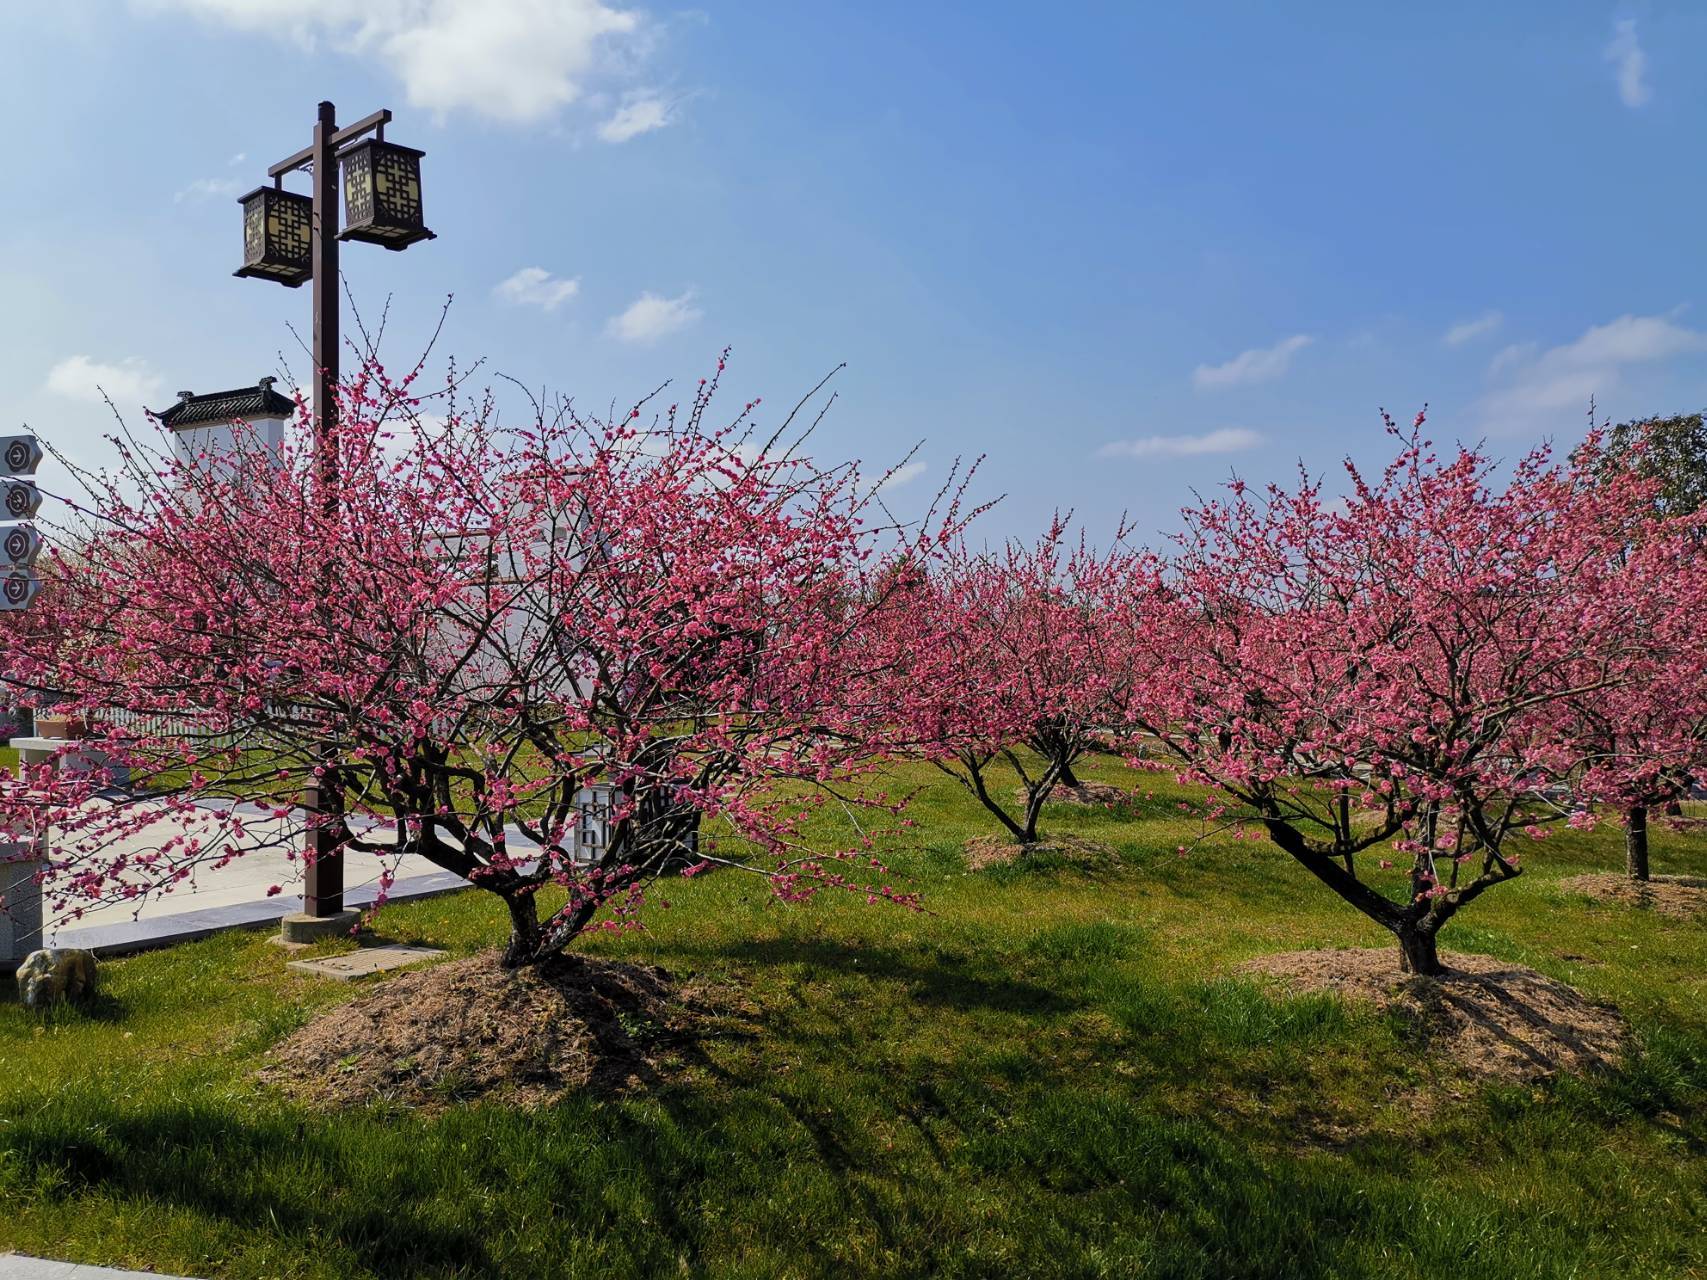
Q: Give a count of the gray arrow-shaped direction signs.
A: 4